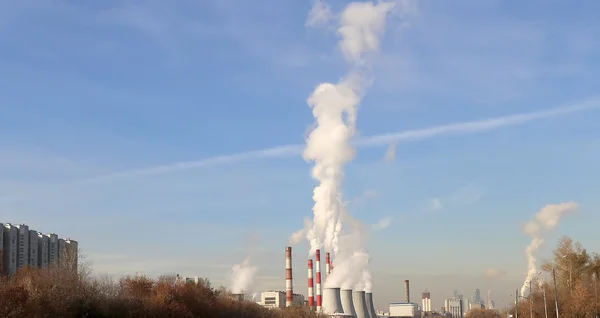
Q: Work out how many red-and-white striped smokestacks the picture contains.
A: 4